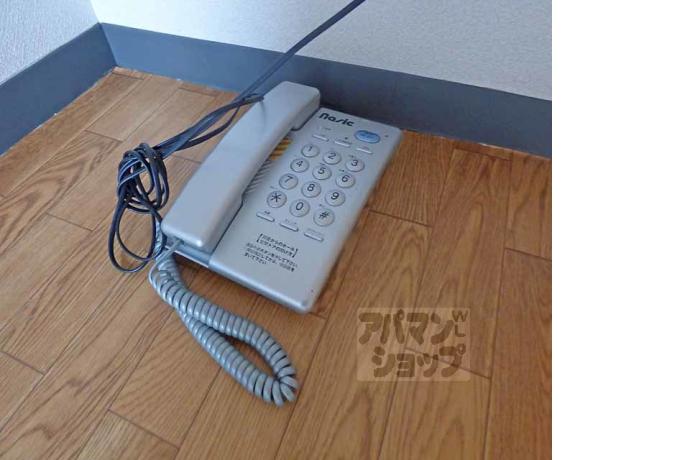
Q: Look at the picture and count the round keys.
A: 12